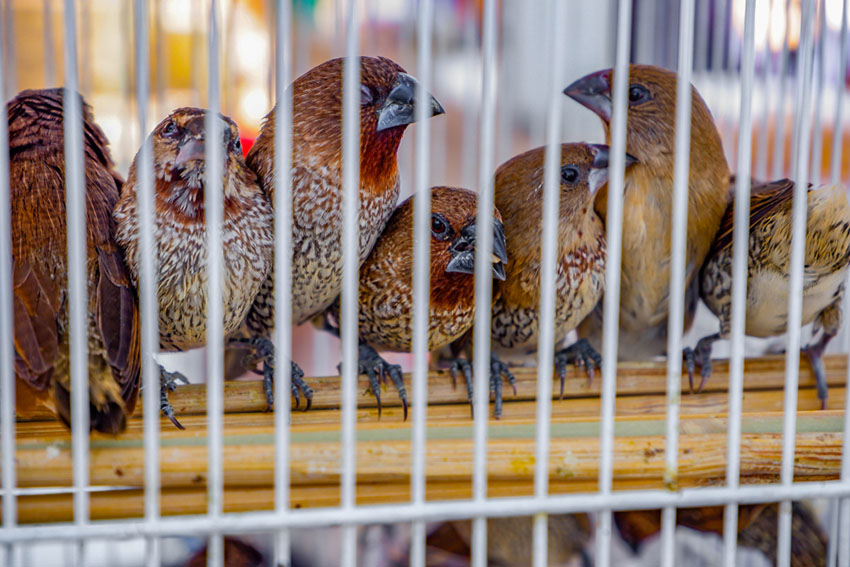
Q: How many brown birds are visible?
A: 7